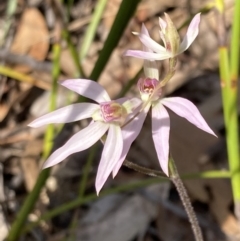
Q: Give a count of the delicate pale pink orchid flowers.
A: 3